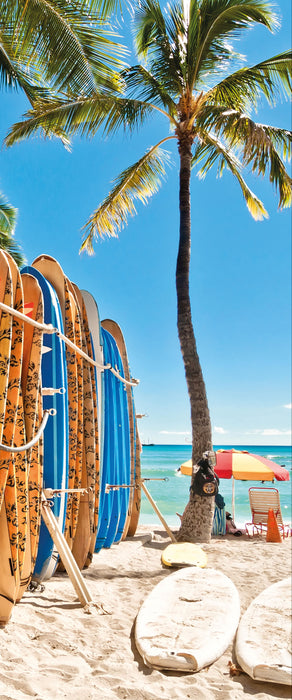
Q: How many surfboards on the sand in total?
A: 3